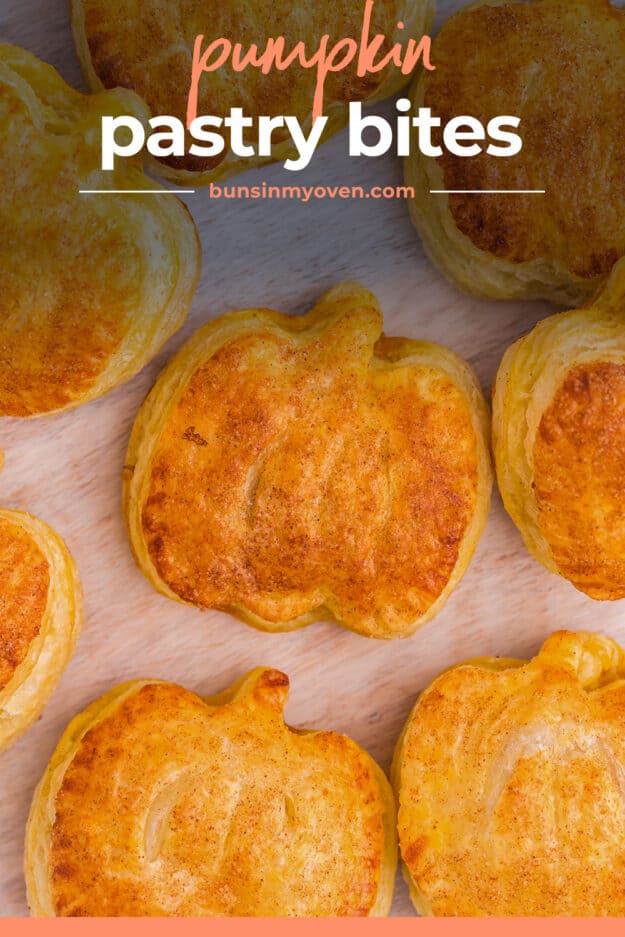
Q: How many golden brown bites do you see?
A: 8